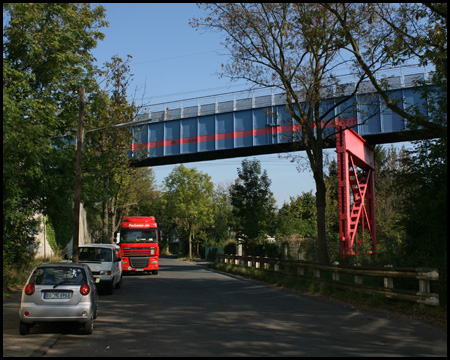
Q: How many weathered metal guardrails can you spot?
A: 1